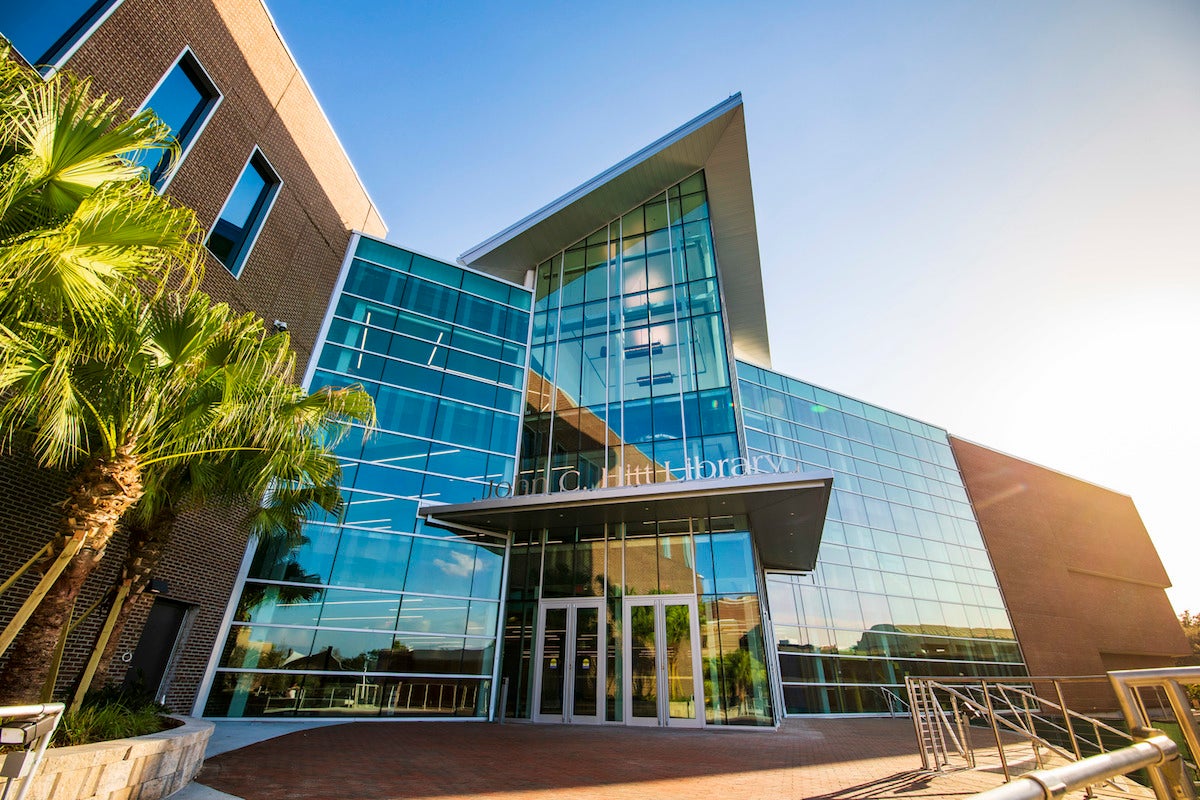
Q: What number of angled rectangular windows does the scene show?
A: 3